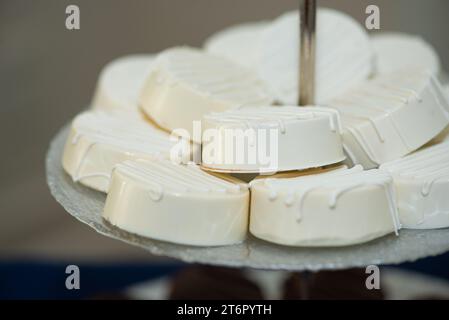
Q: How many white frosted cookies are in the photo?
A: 11